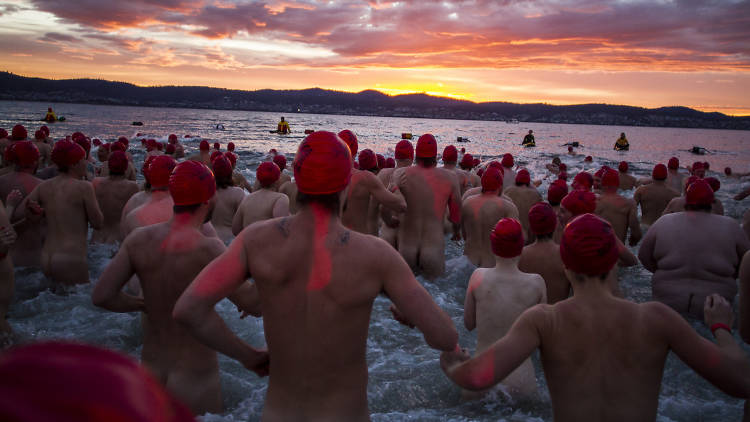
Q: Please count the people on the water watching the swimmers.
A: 4